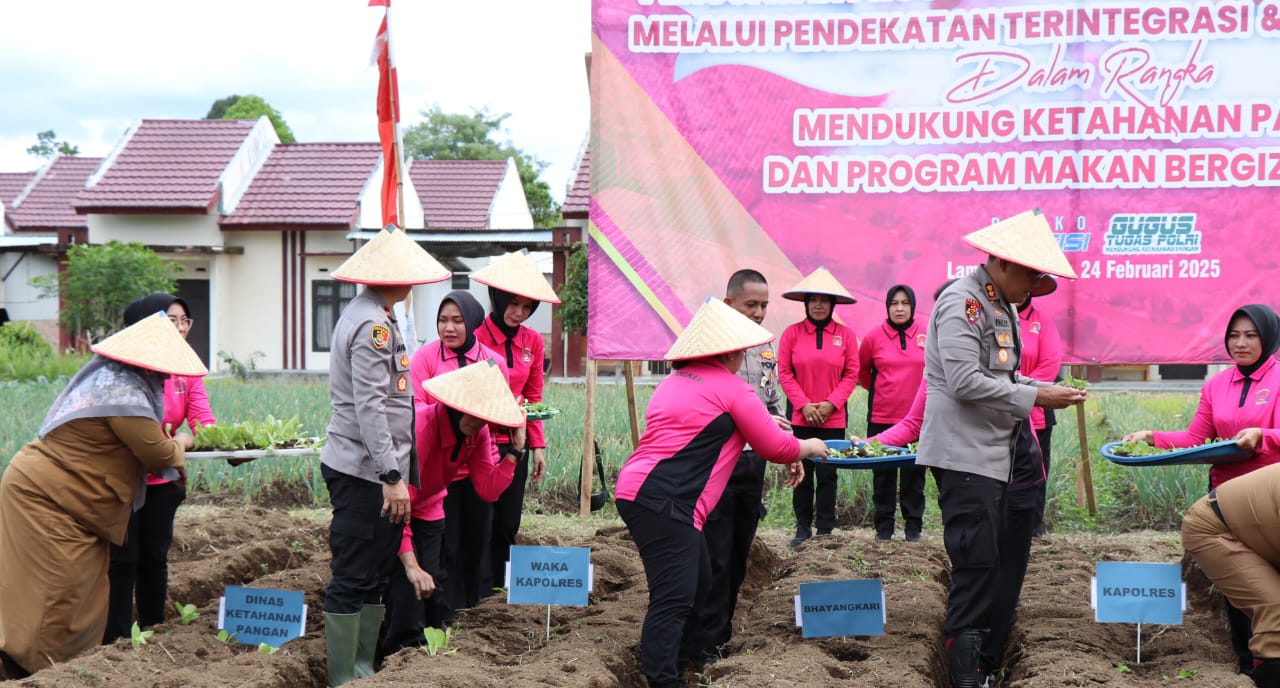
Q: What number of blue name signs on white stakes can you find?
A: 4